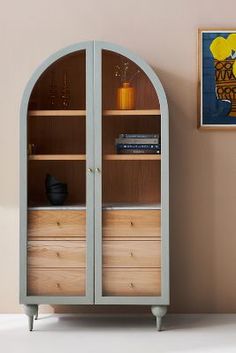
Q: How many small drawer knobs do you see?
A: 6